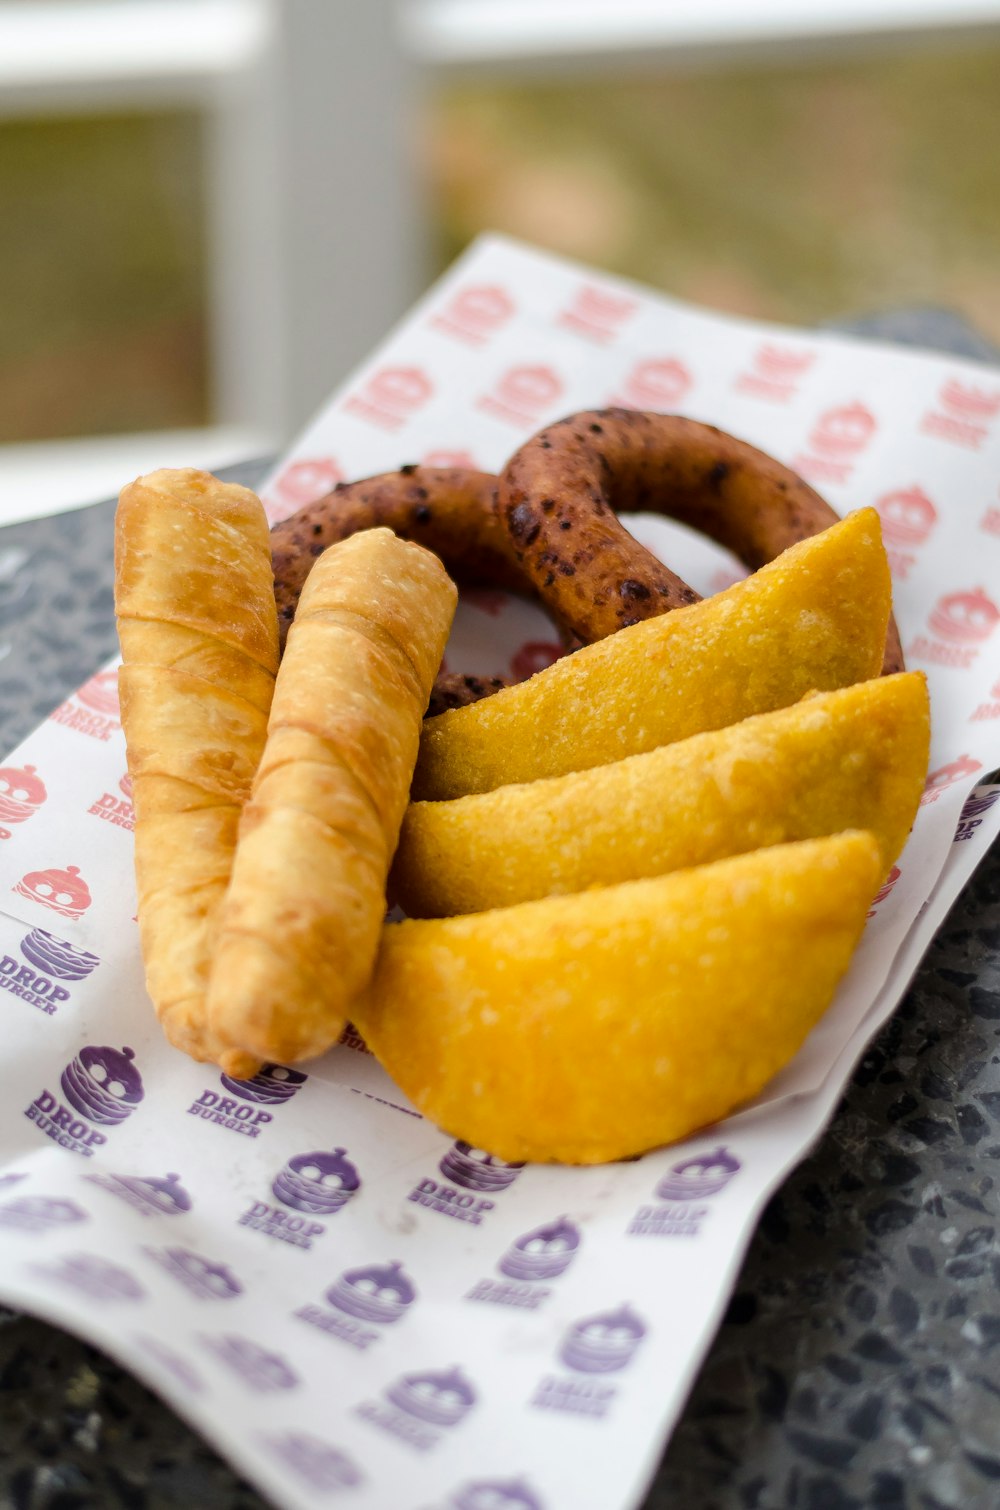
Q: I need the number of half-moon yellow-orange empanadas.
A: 3